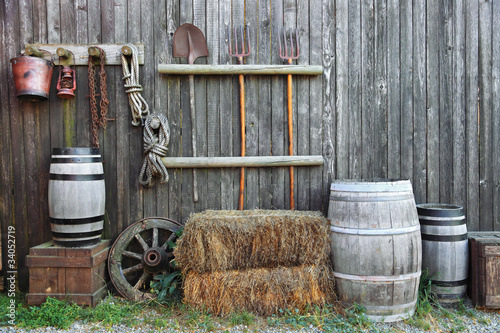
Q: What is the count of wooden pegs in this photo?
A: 5